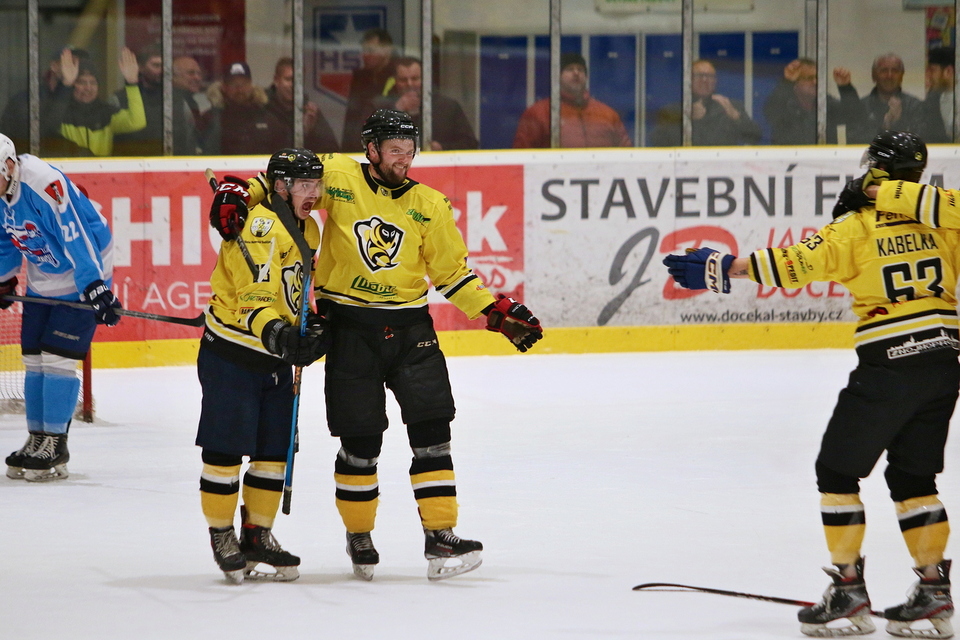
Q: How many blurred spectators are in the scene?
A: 13